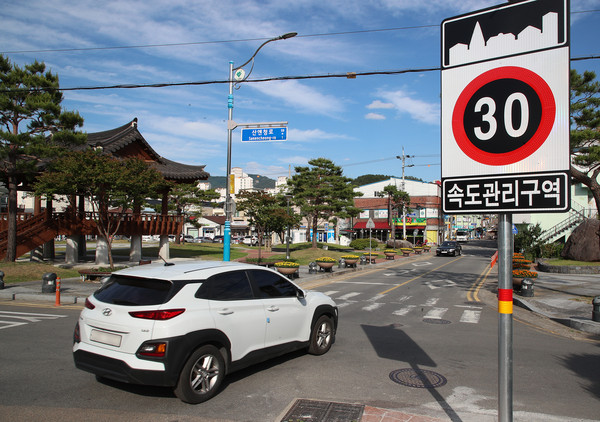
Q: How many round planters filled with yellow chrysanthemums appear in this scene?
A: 8